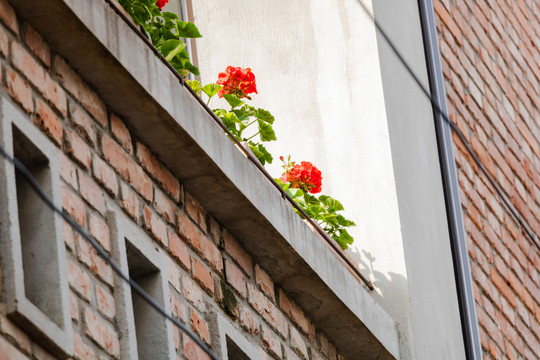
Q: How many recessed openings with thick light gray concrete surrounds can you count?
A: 3